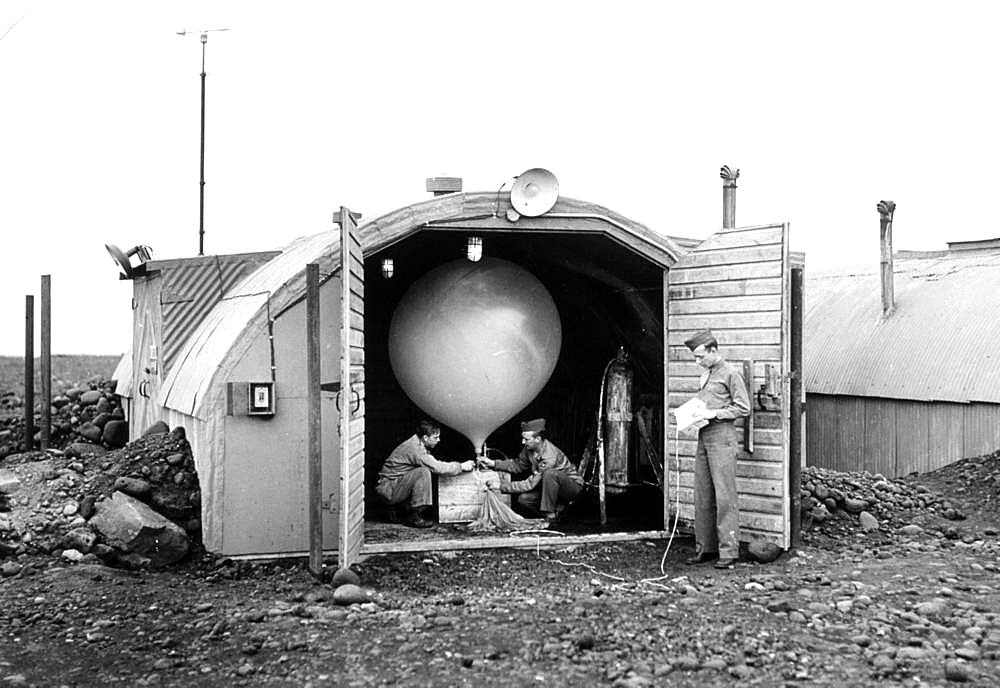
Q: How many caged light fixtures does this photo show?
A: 2